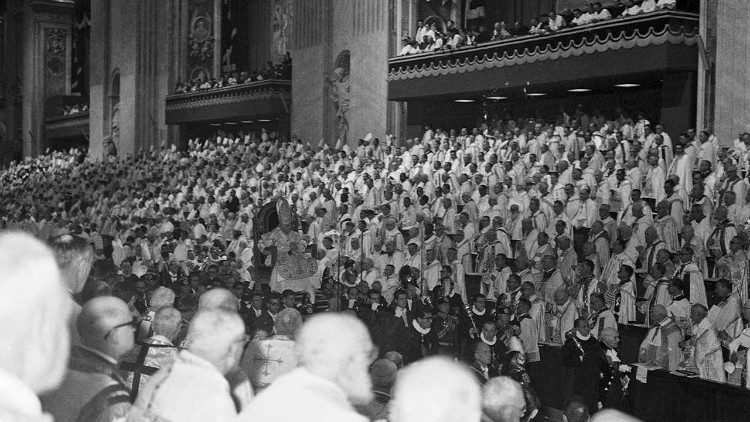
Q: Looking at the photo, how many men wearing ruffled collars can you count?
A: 4